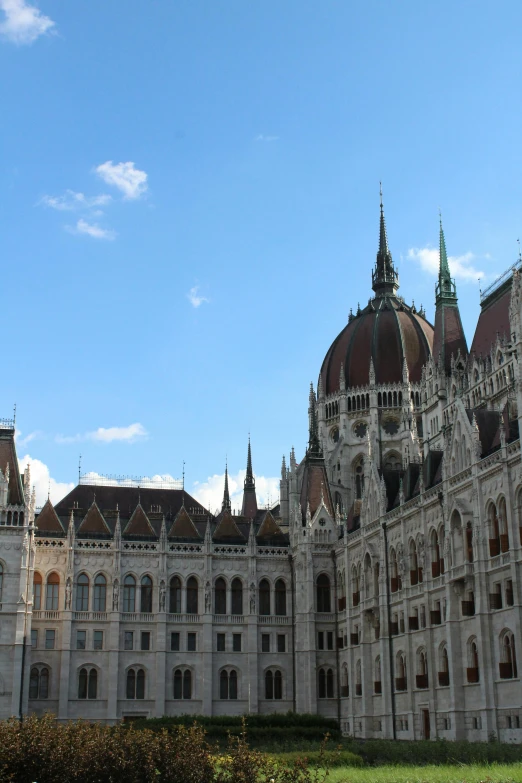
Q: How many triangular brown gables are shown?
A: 6